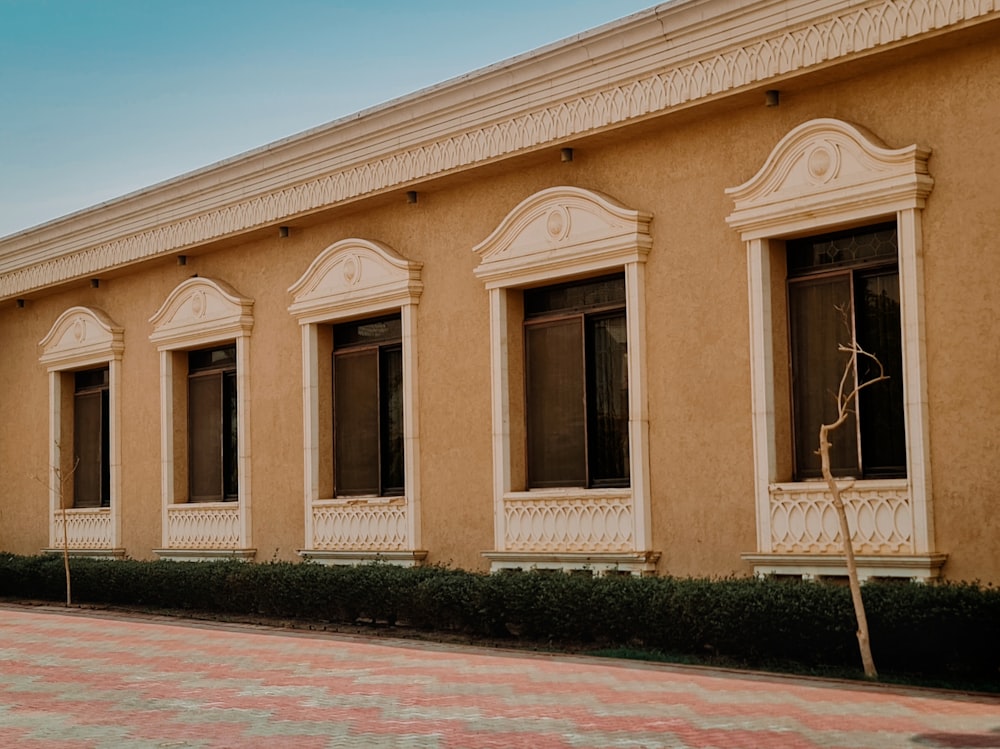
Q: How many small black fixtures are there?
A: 7